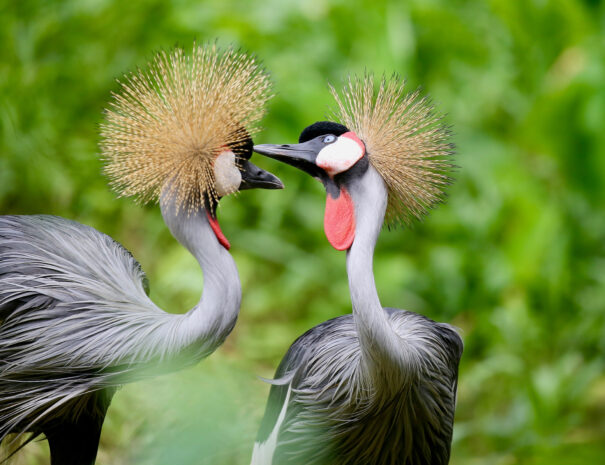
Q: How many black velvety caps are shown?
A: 2